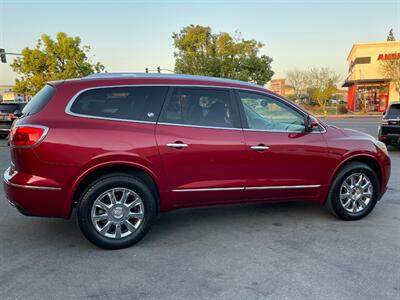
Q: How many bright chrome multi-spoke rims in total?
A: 2